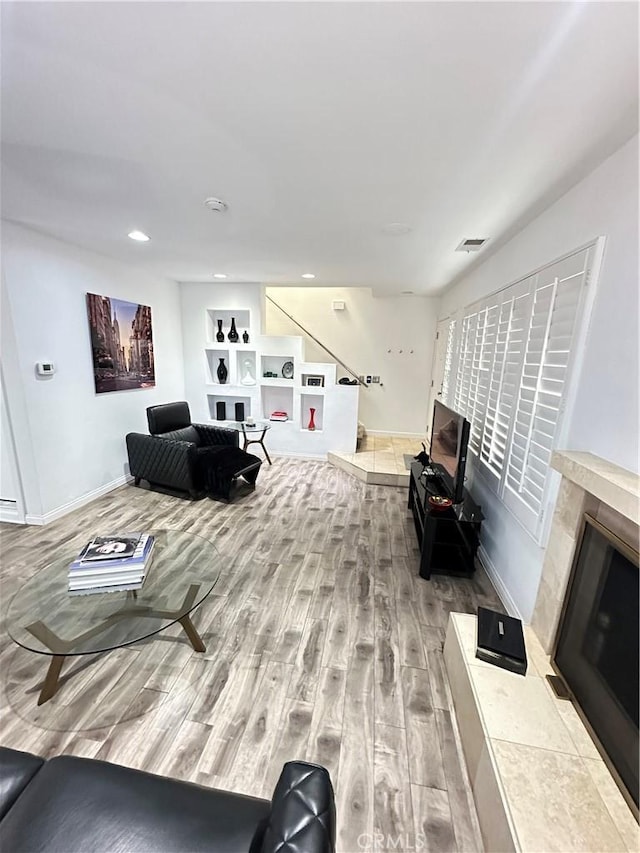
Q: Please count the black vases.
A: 4